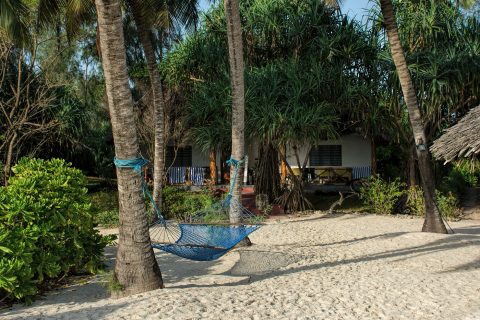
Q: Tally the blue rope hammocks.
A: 1